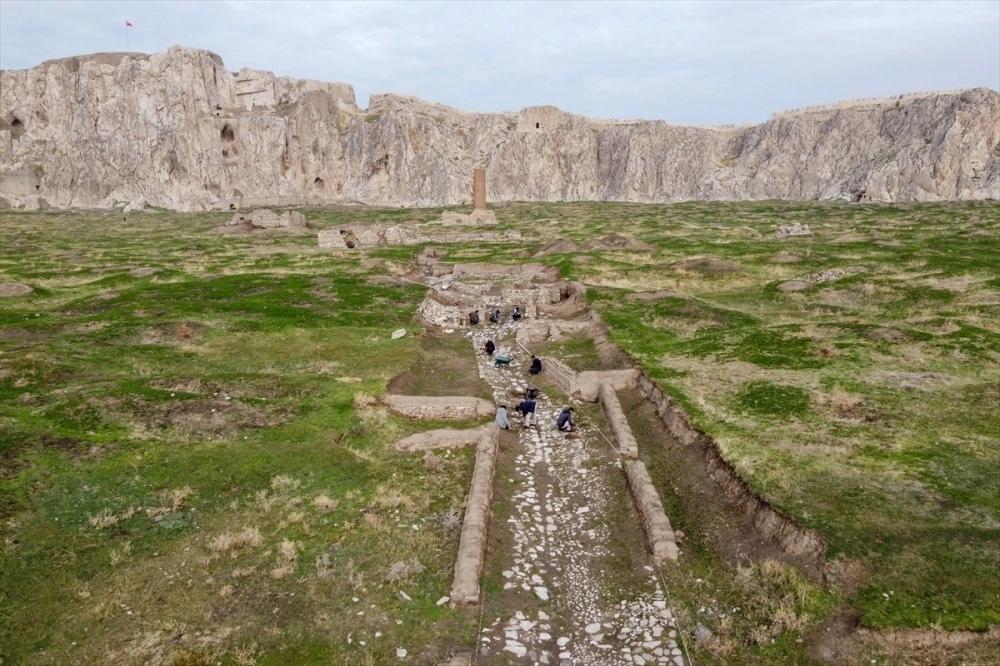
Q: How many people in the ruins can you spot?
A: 8